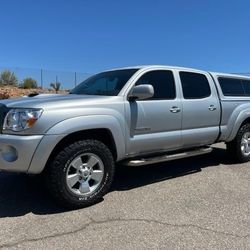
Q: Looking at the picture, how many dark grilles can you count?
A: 1